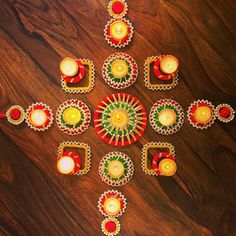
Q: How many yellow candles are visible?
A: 13